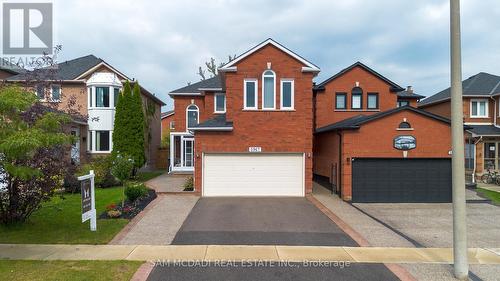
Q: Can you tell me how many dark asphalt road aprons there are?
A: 1